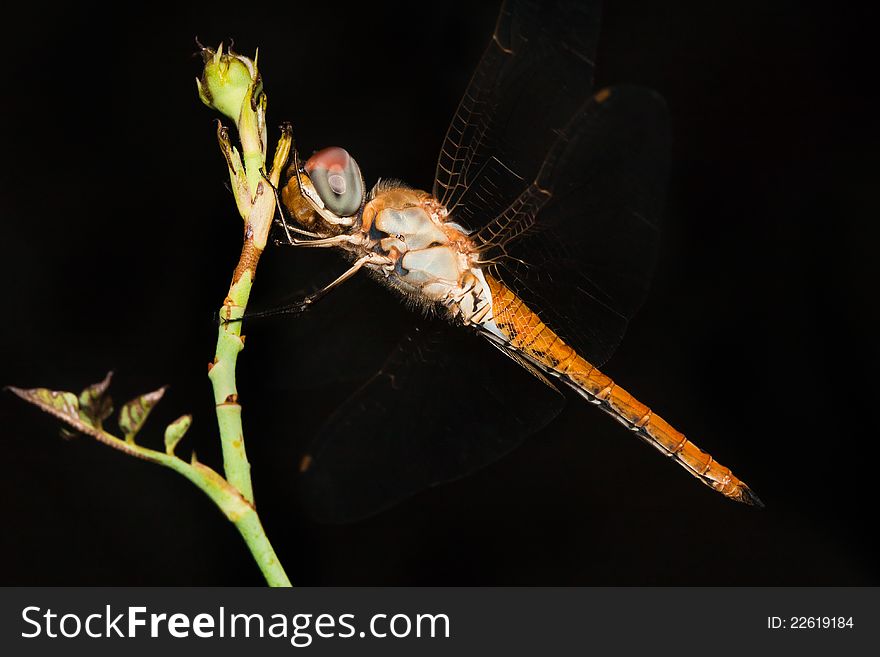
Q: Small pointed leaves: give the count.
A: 4